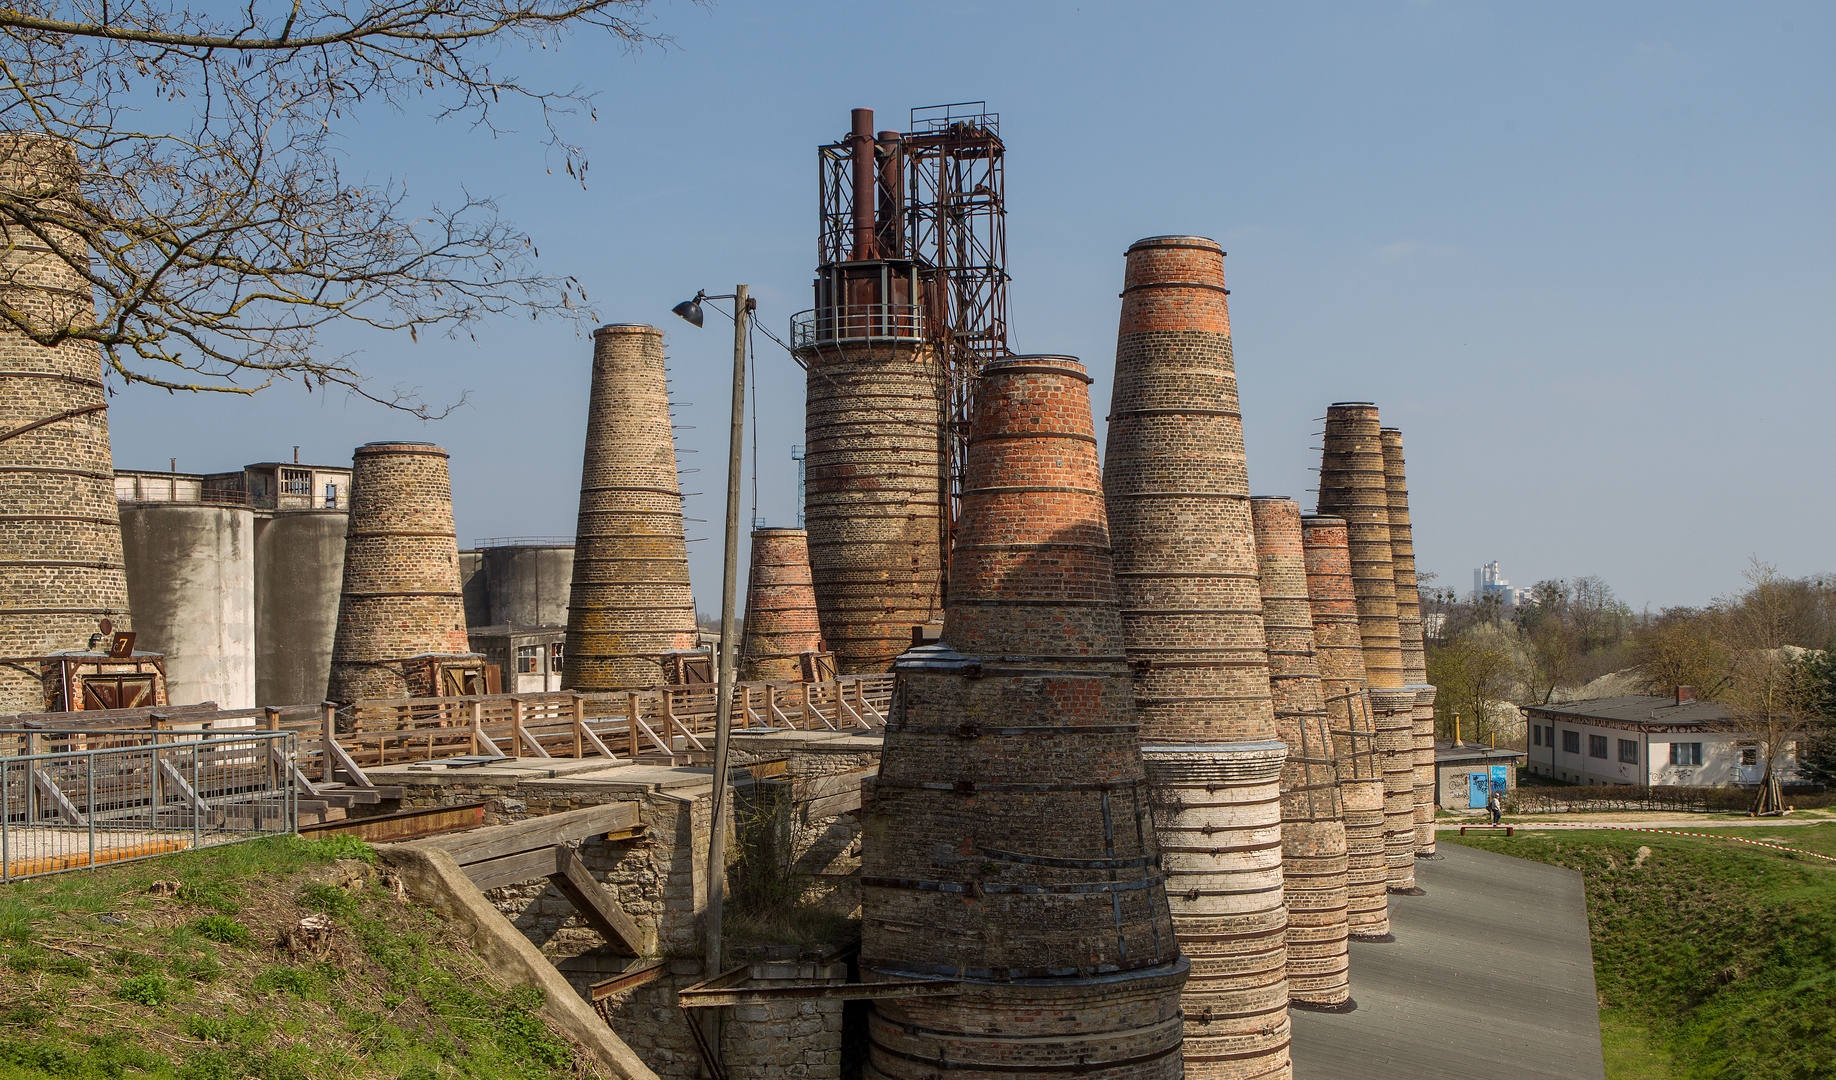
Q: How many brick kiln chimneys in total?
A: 11